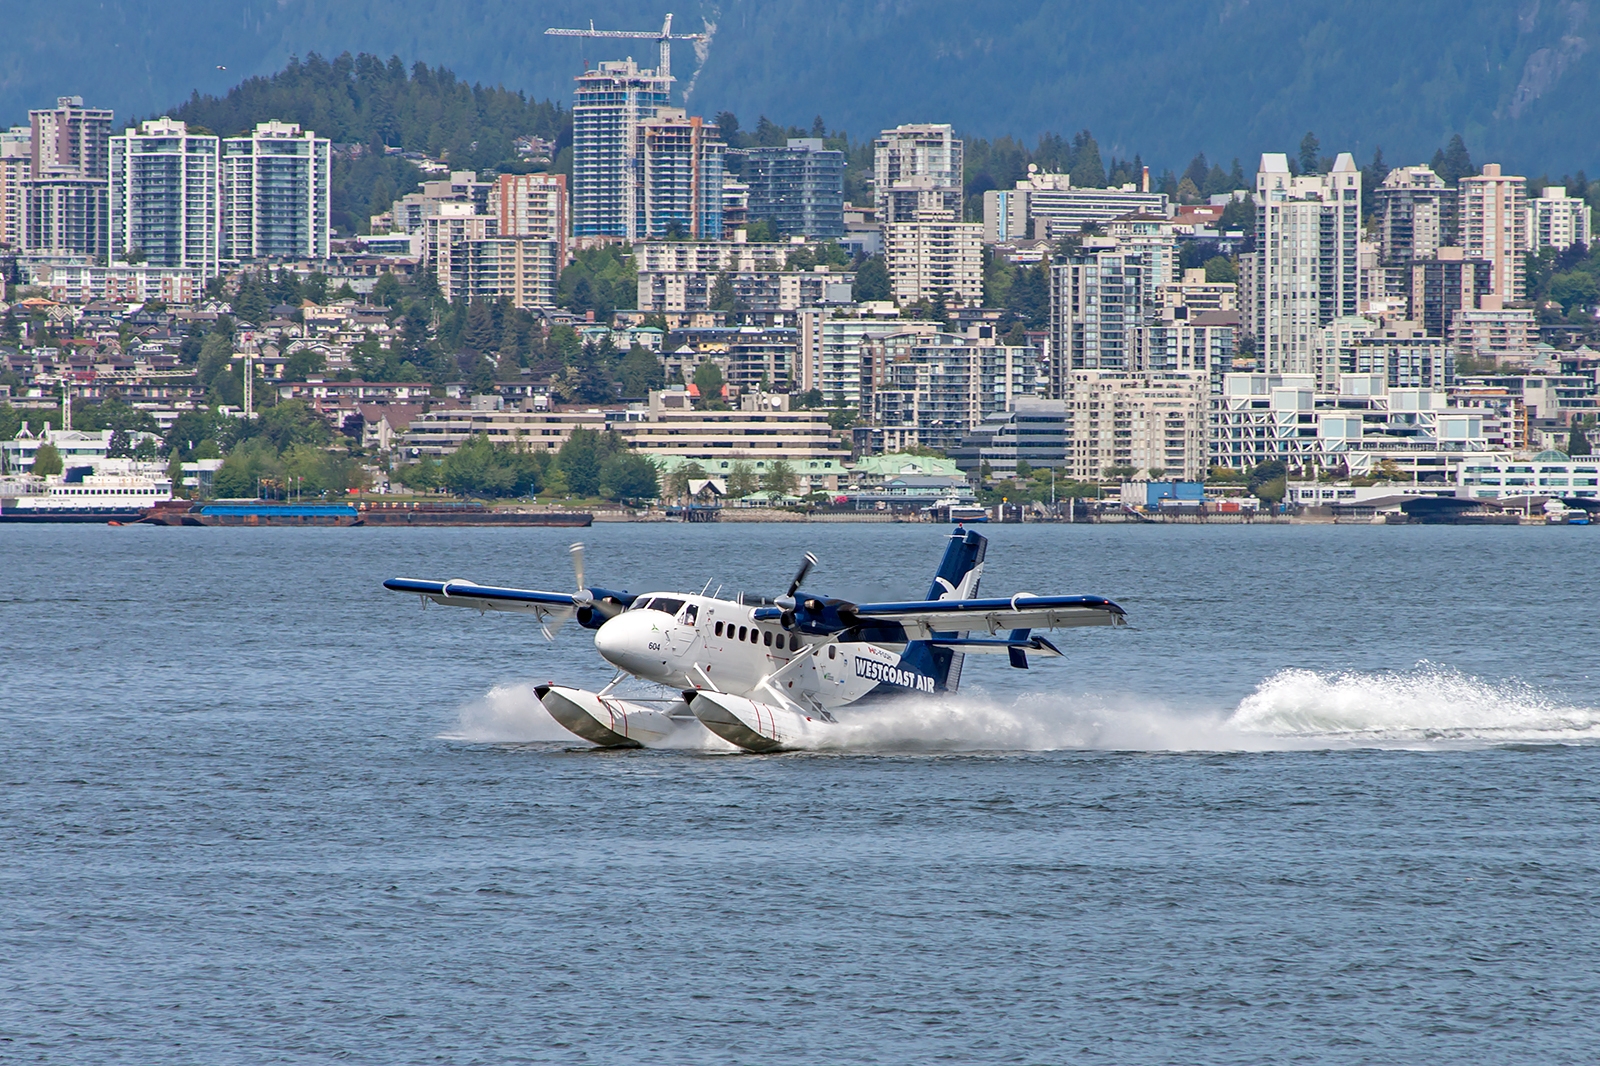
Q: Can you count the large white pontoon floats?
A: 2